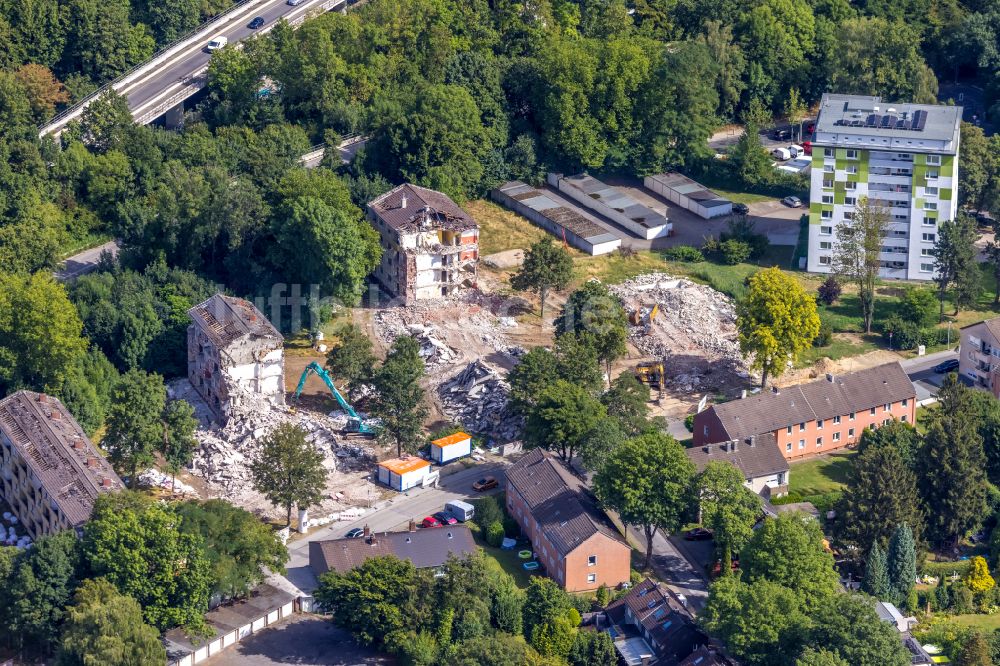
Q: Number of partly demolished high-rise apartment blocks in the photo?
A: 2